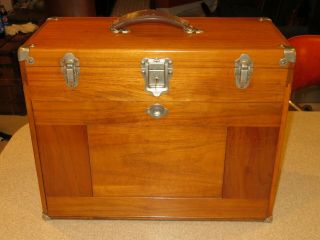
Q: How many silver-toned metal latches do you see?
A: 3